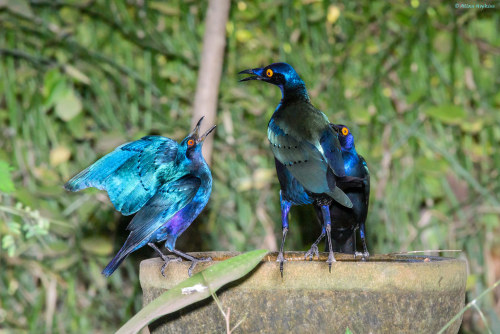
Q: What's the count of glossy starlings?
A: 3